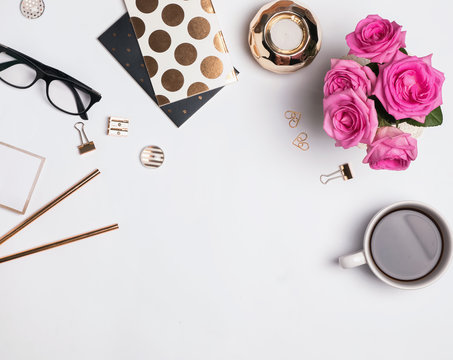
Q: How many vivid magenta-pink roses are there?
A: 5